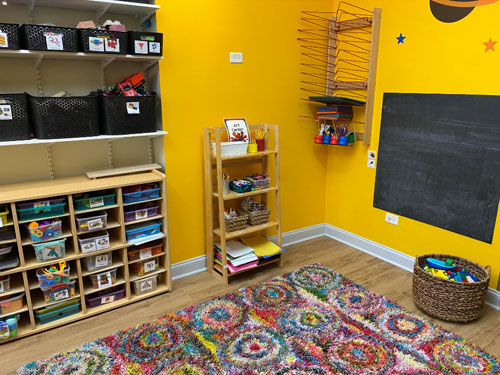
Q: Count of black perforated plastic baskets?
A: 7